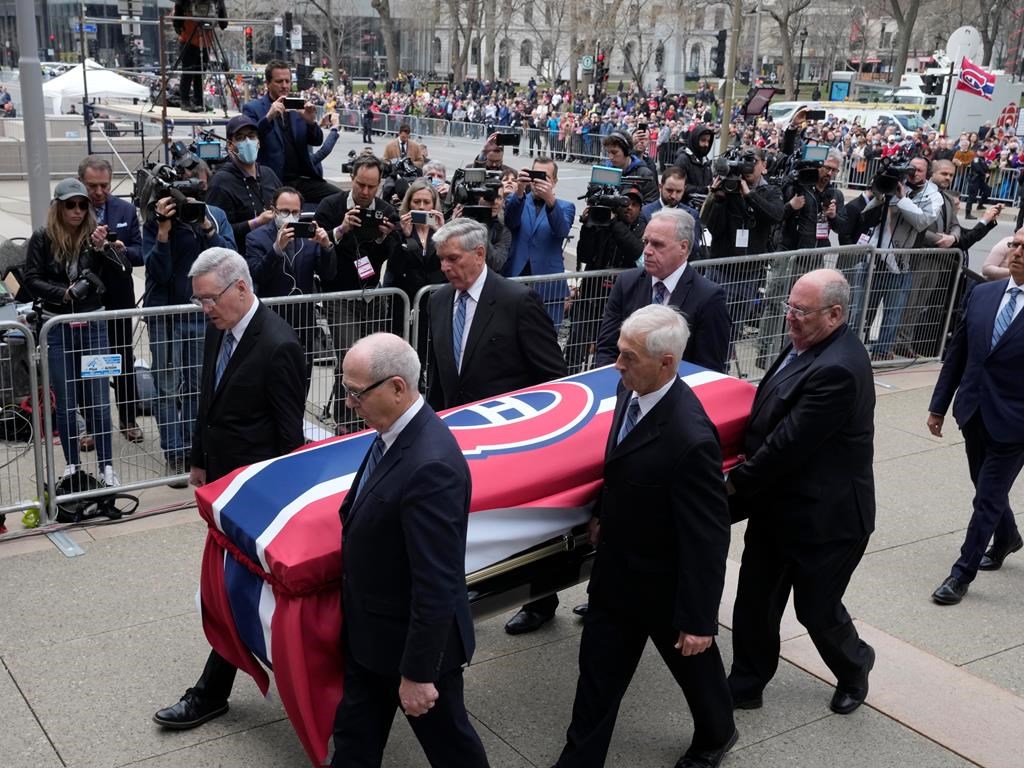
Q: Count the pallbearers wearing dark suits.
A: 6